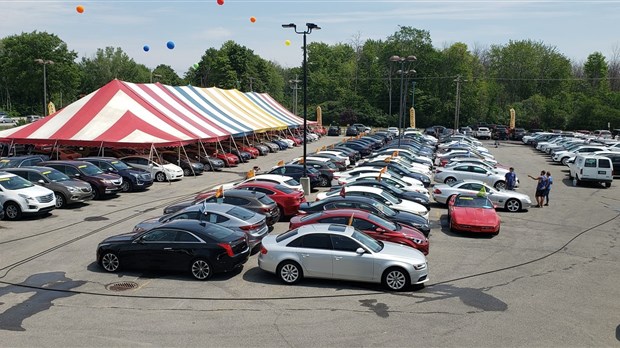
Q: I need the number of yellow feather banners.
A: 4